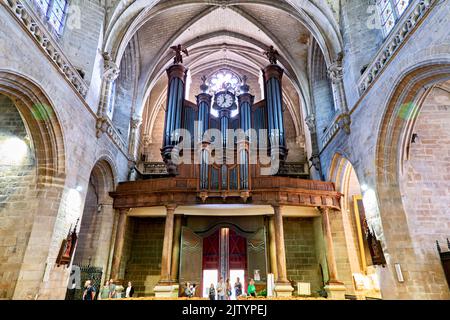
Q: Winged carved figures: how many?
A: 2